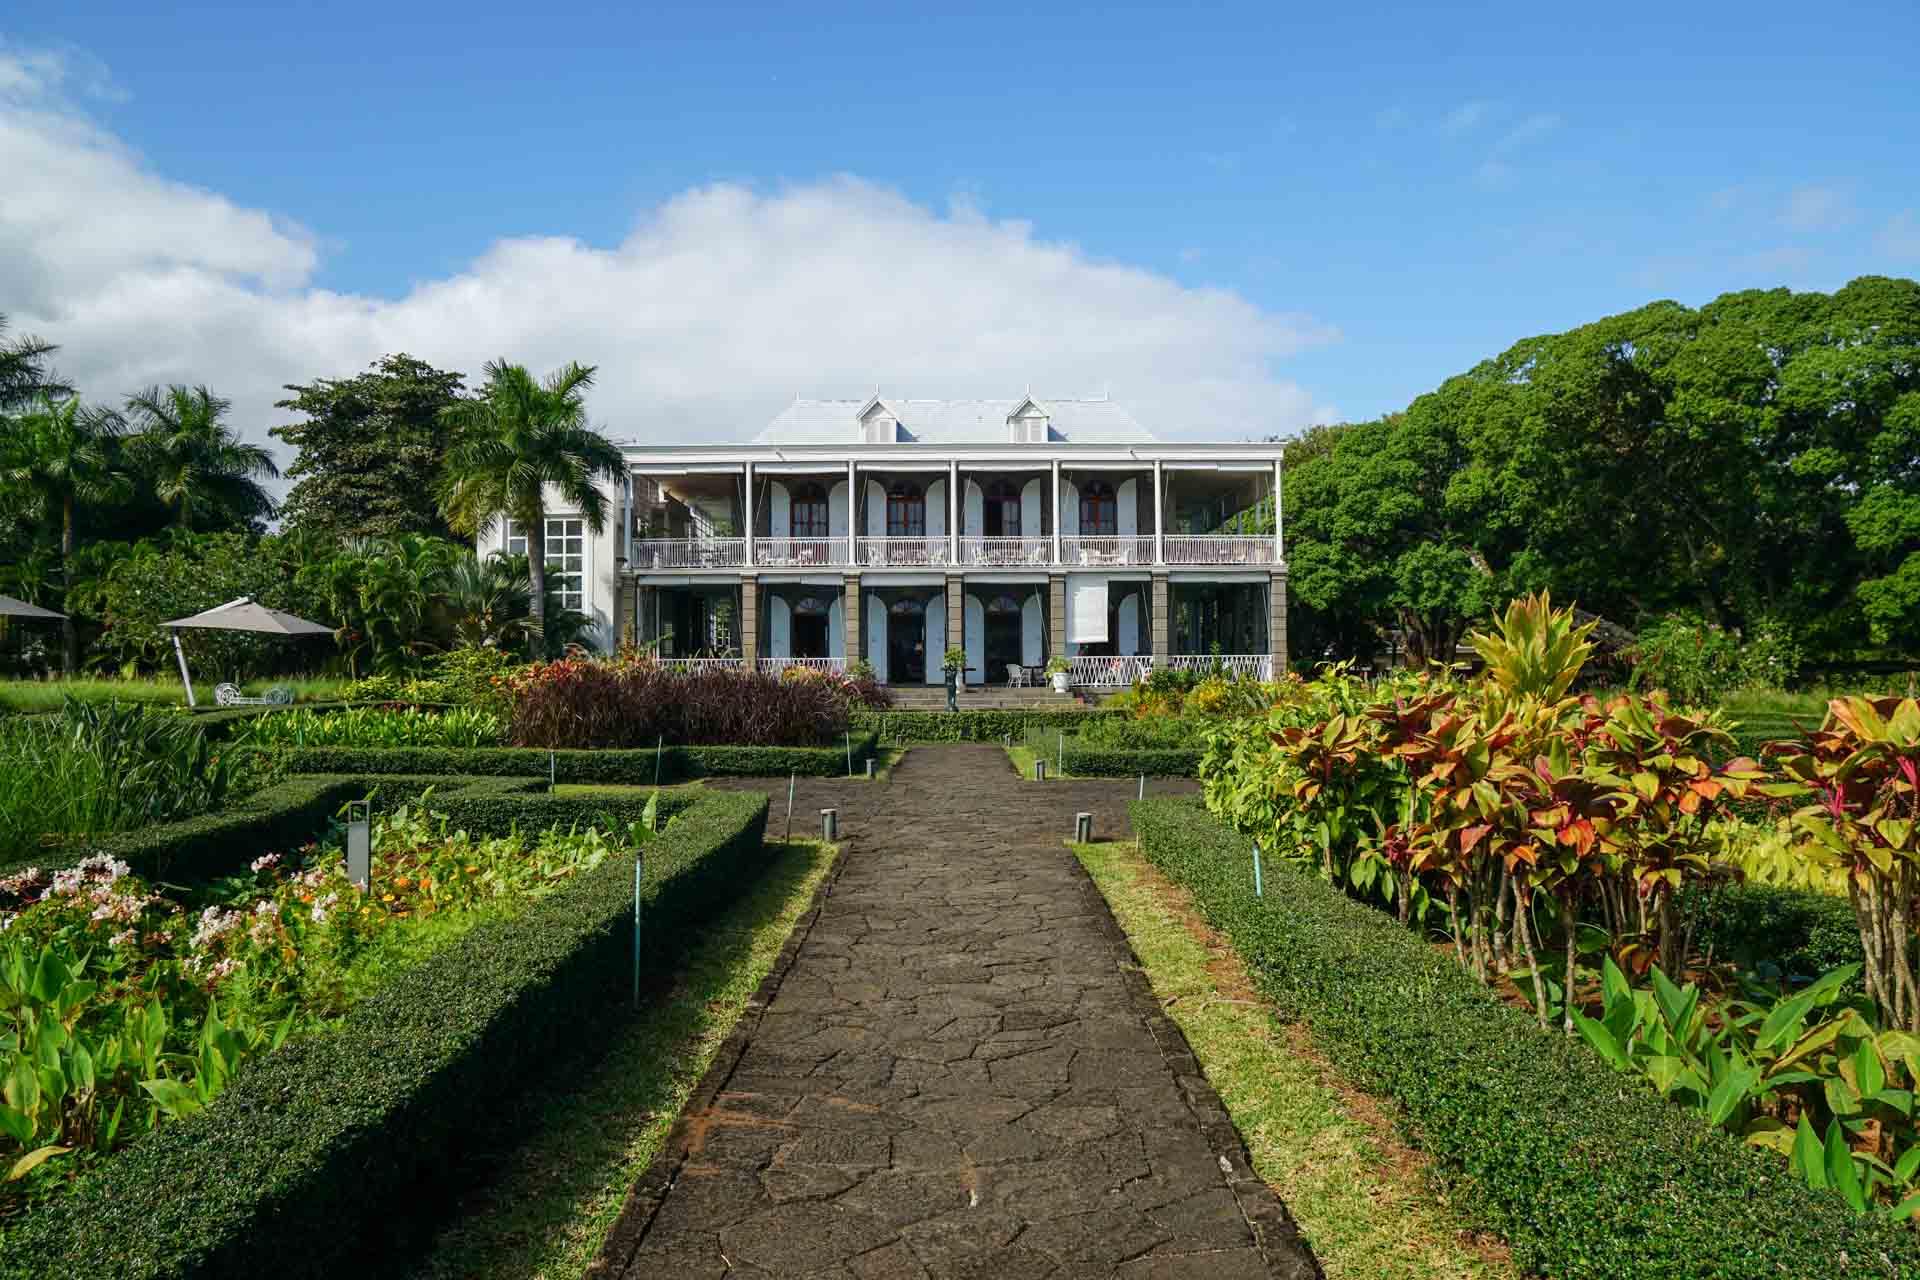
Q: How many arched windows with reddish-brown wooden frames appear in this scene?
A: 4